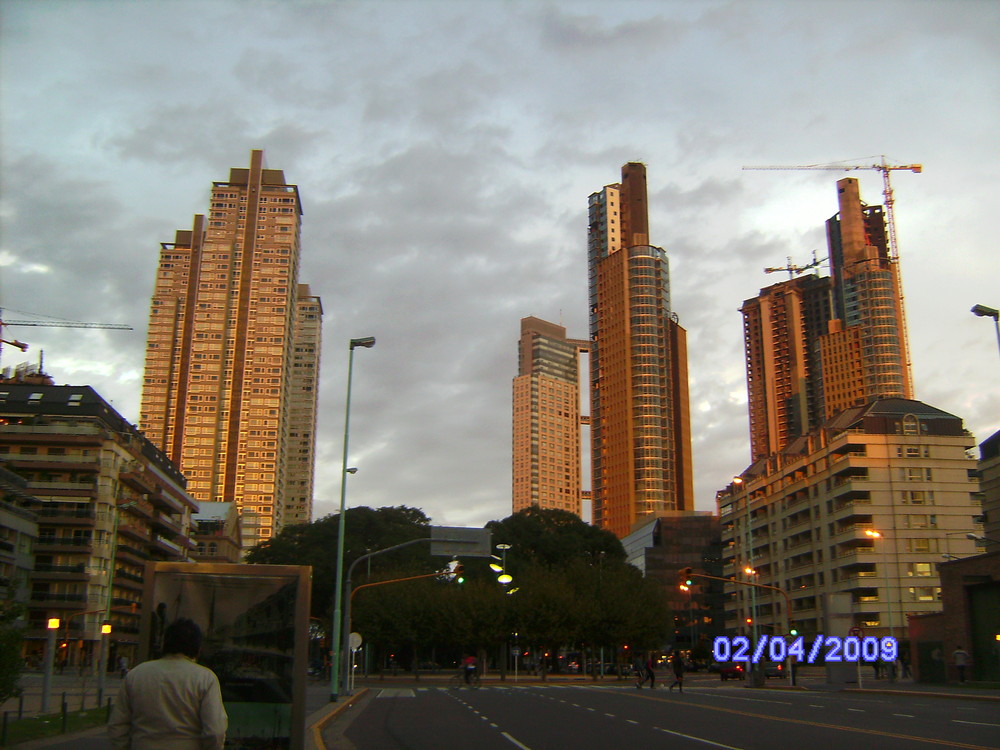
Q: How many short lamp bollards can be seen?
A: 2